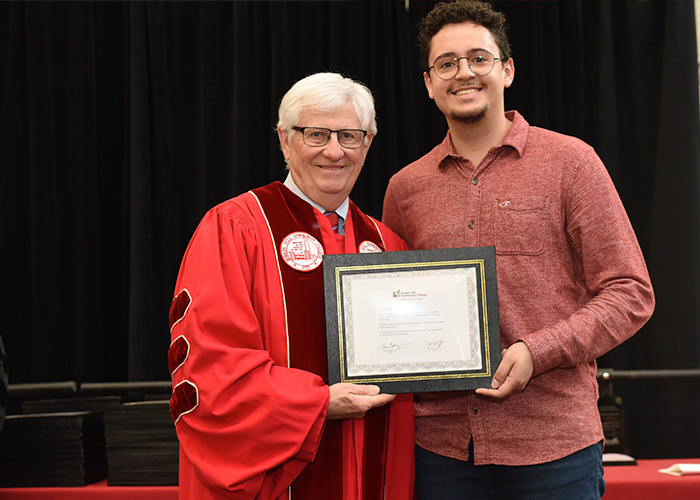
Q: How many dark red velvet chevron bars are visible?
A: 3